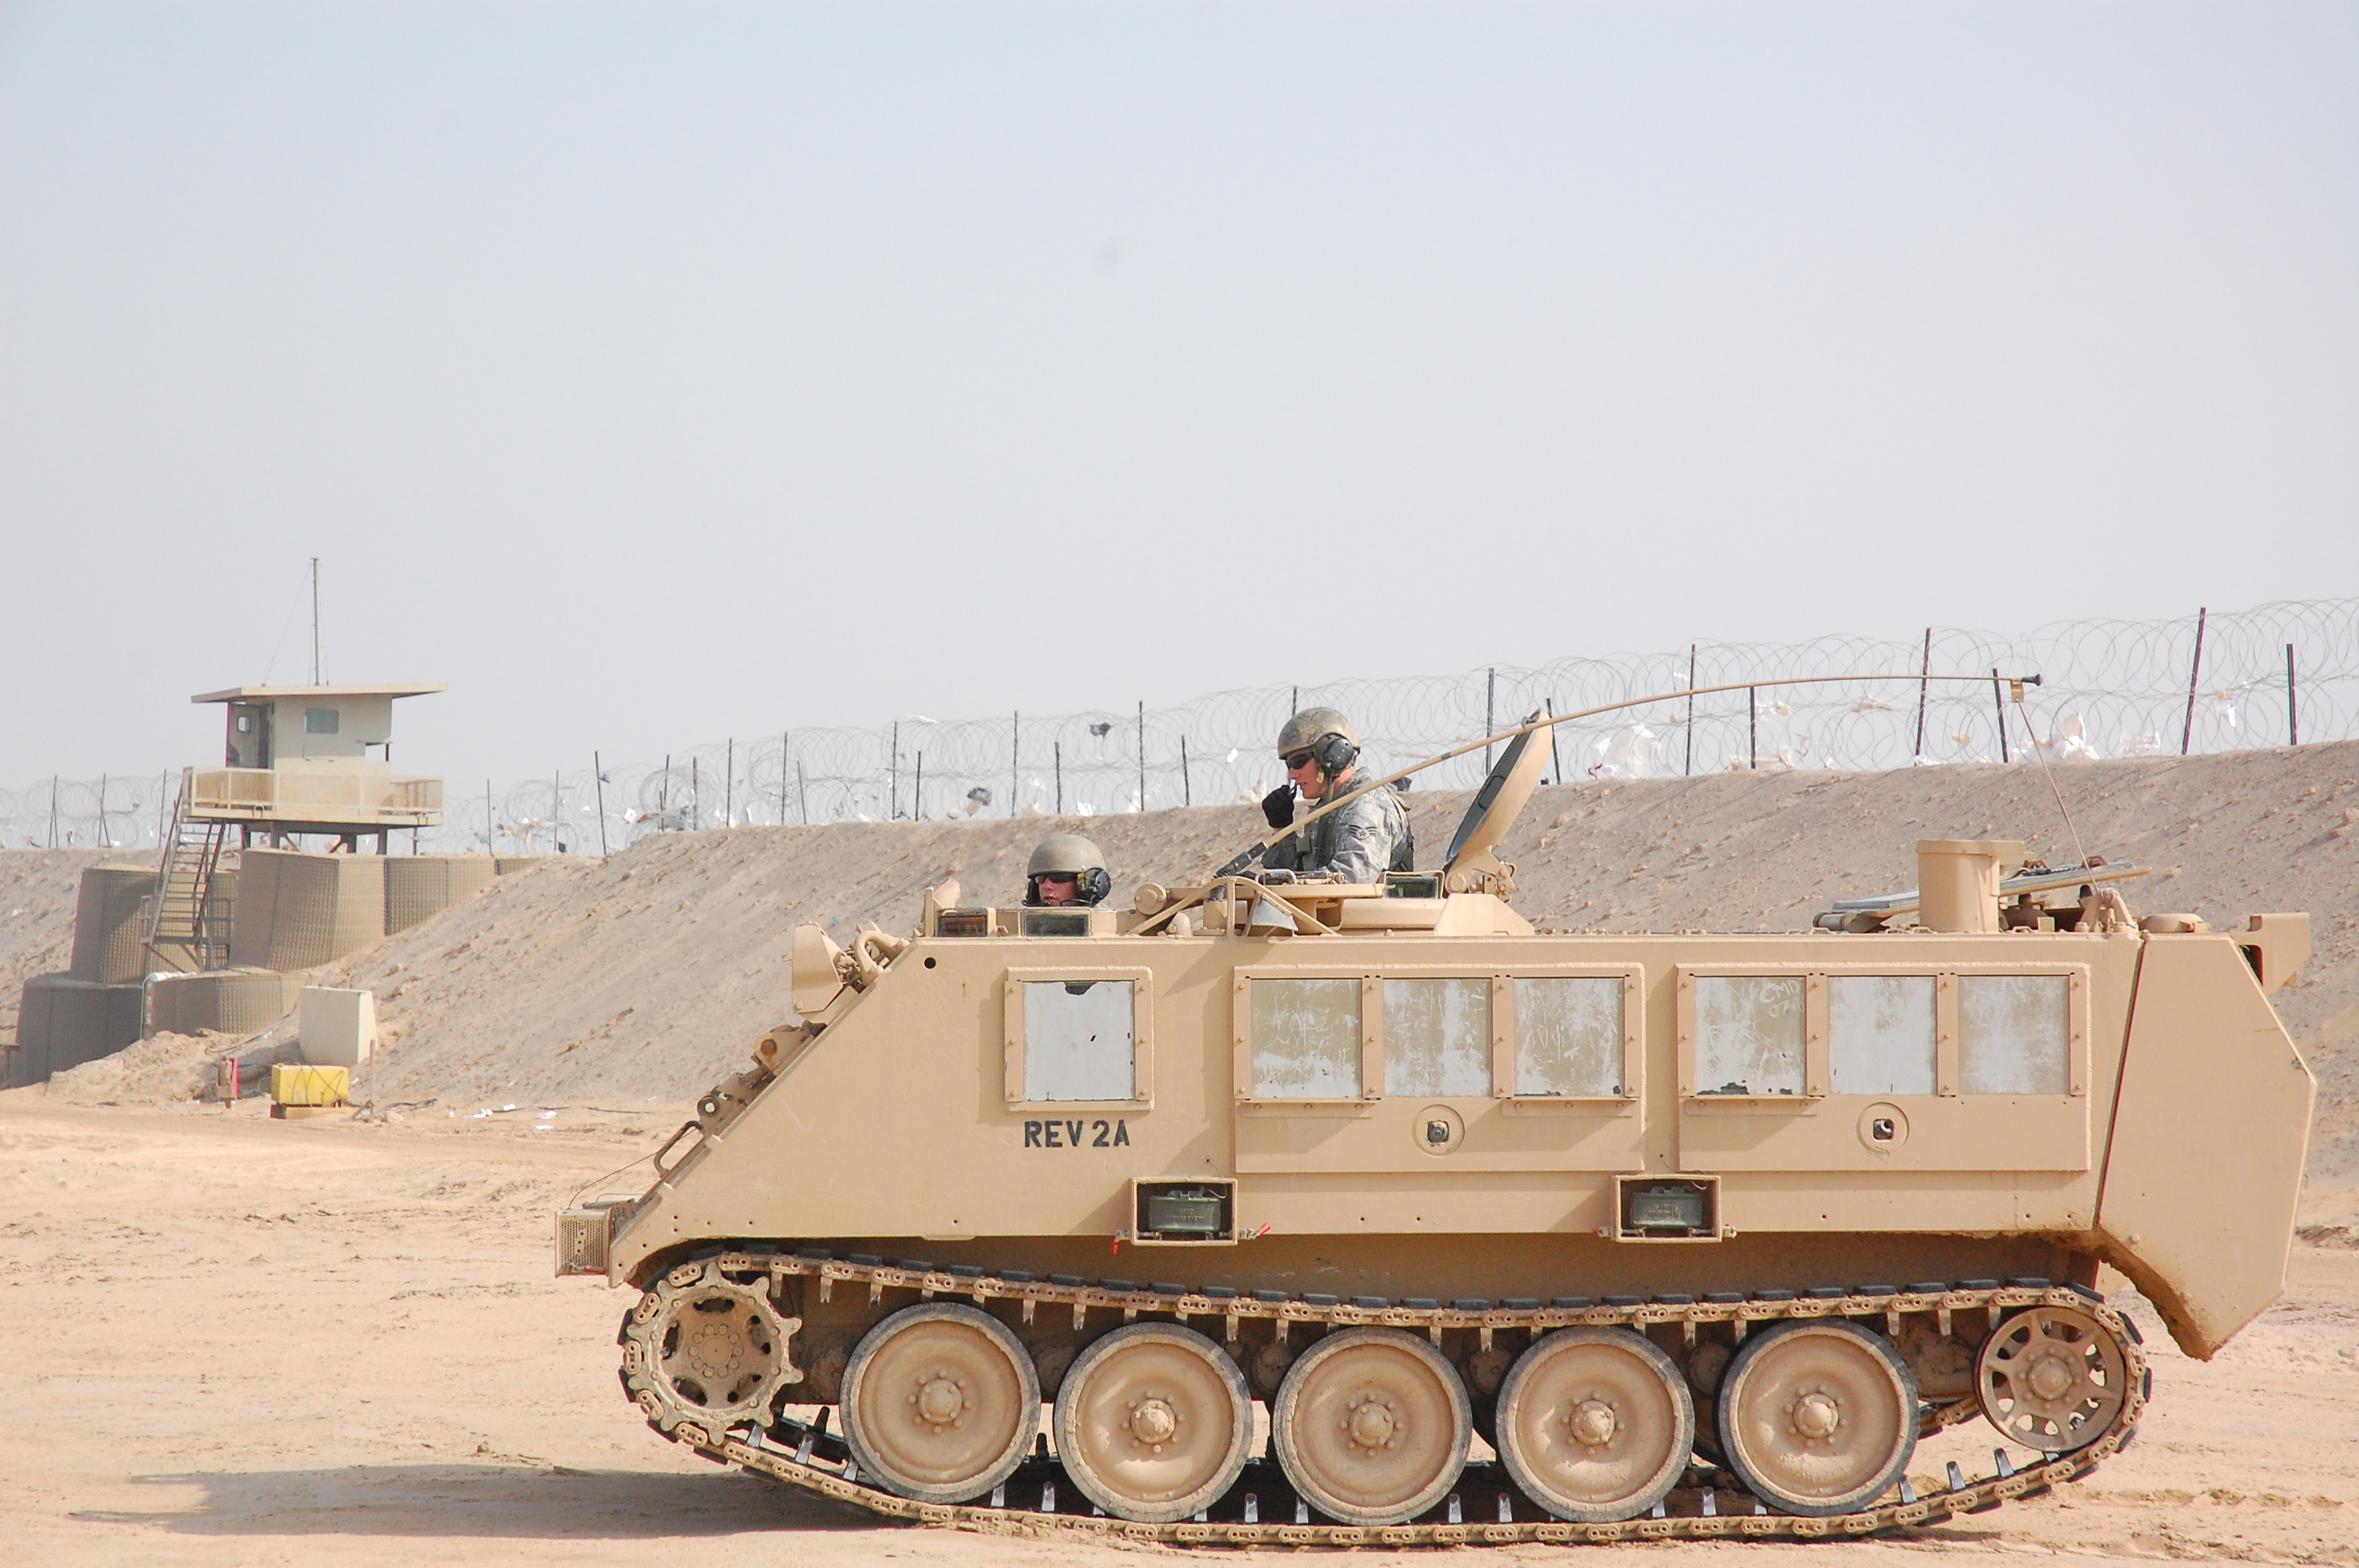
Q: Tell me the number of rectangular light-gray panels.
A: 7